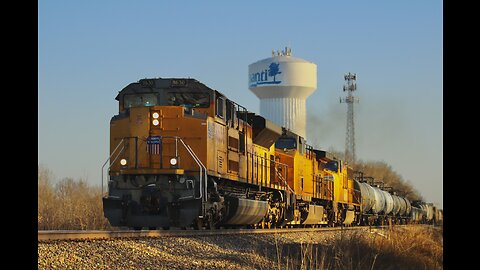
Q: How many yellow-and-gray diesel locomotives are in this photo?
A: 3